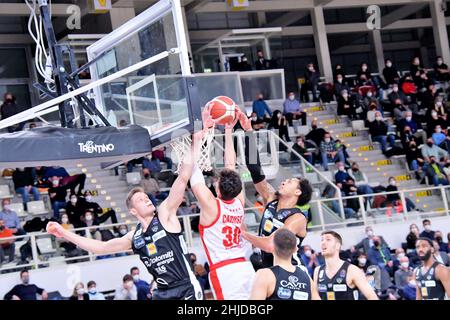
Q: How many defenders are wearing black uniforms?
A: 5